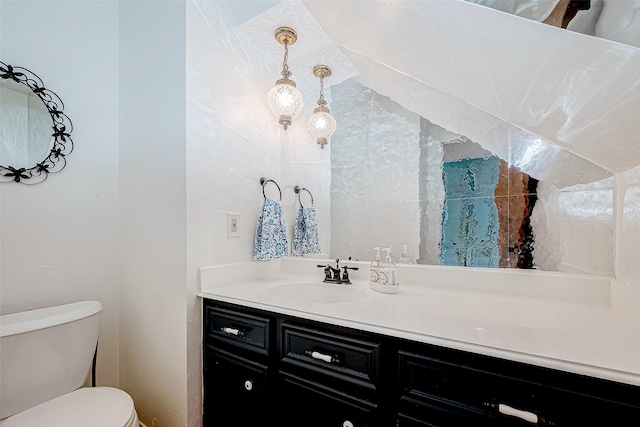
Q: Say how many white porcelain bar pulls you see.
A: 3